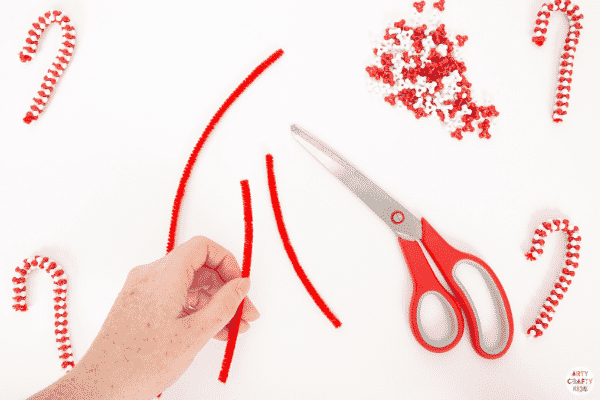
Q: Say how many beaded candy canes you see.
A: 4